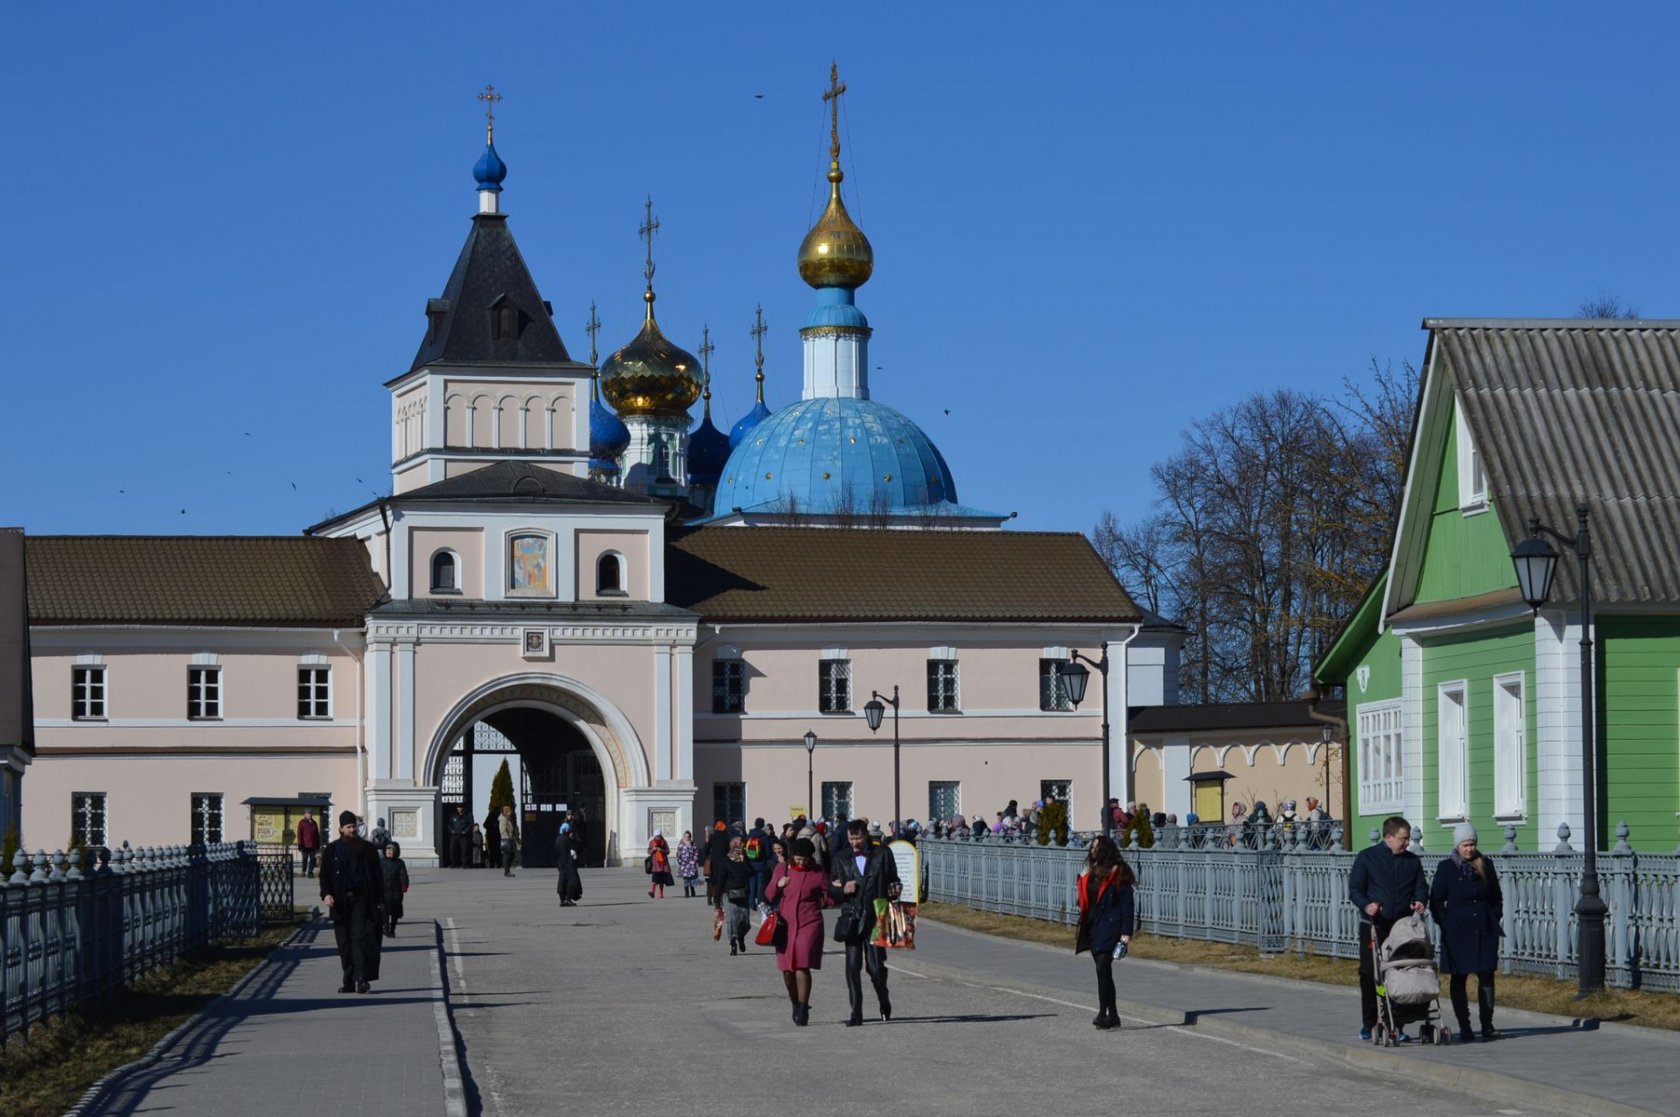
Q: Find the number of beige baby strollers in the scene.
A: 1